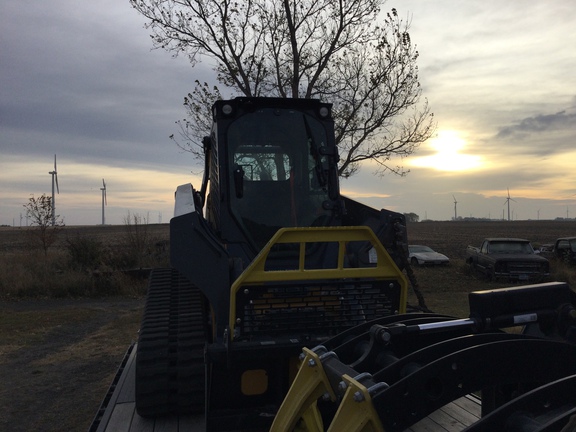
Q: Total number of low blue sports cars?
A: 0